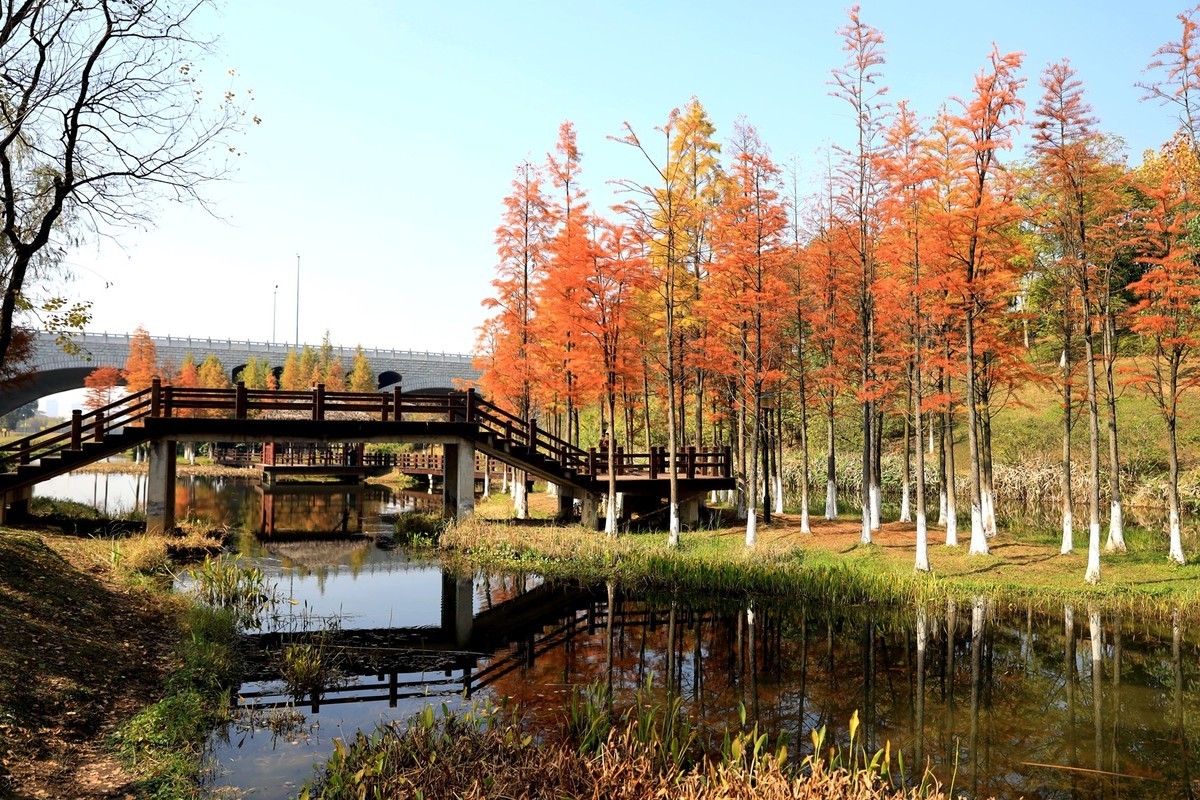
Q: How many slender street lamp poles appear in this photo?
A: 2